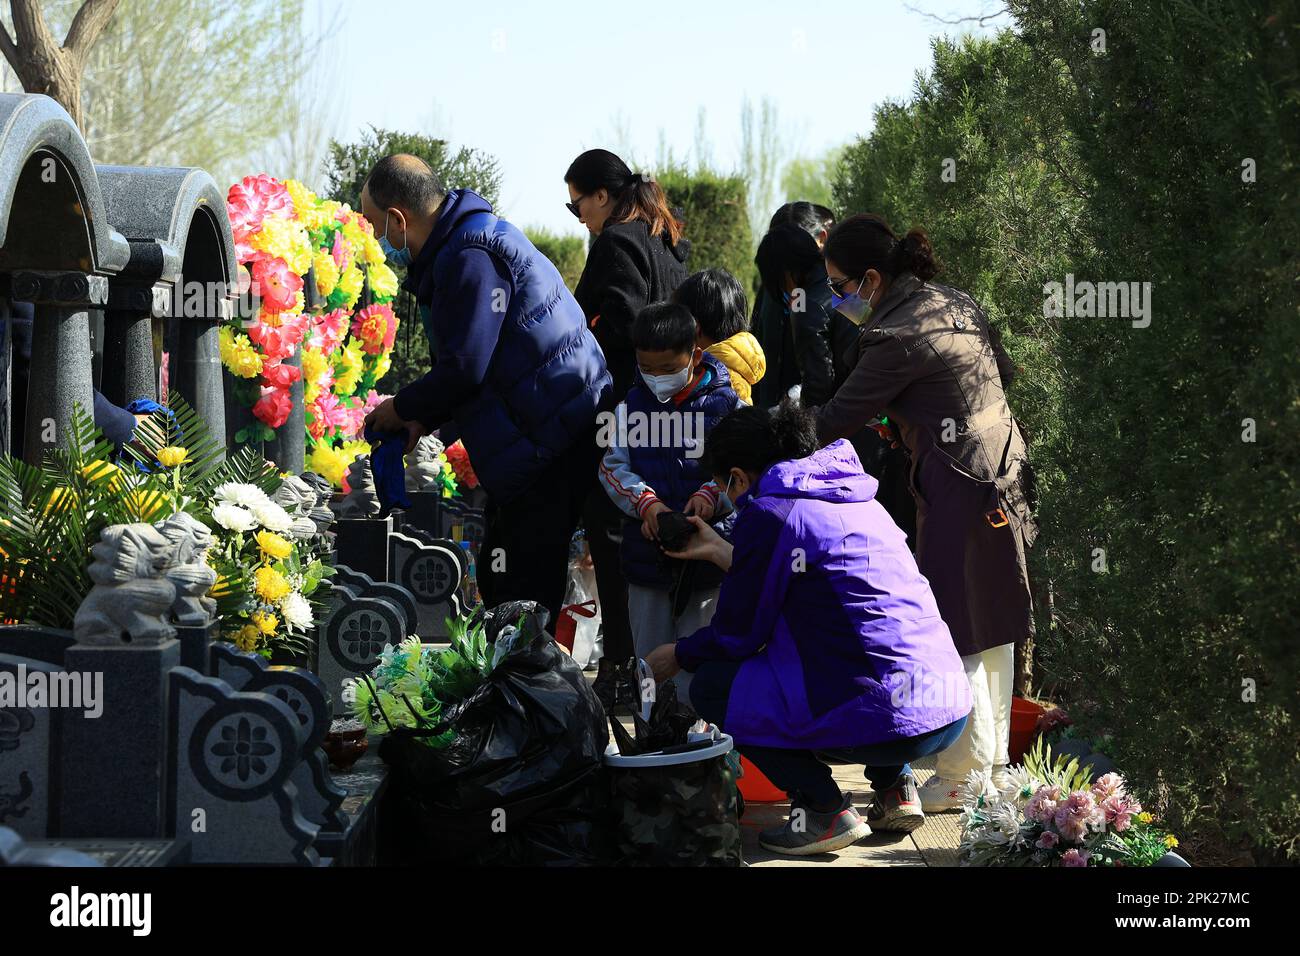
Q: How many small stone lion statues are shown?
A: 6